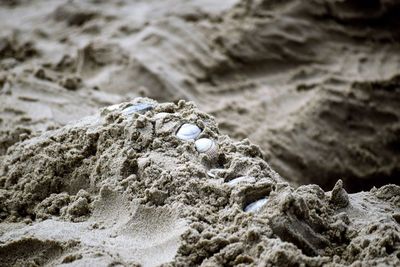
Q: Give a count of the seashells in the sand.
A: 5